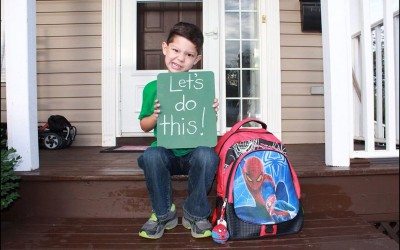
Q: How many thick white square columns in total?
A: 2